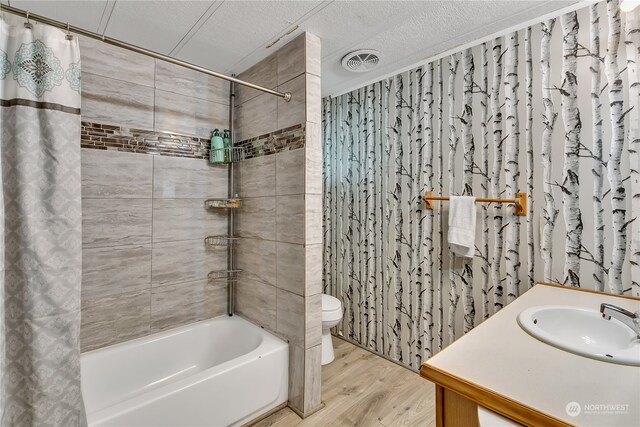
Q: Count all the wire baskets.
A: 4